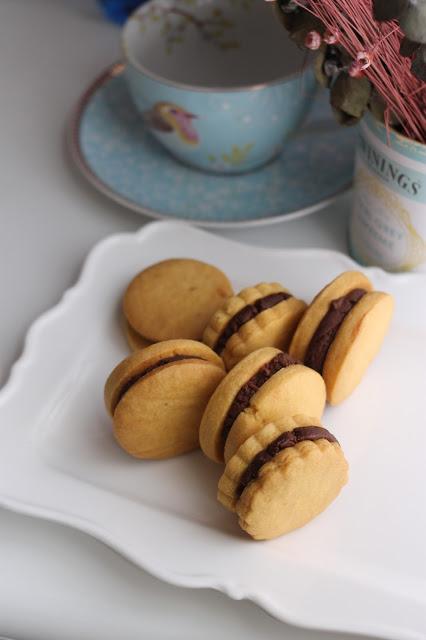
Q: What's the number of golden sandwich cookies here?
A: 6